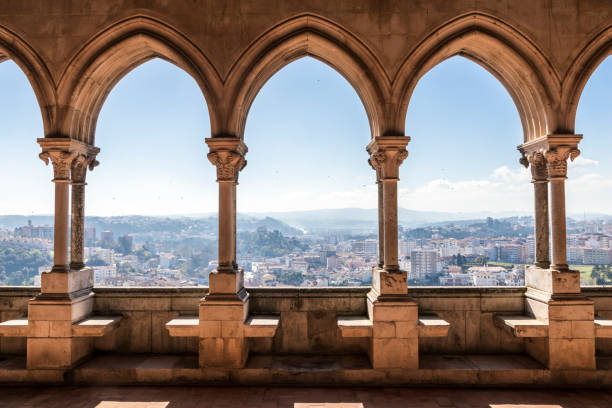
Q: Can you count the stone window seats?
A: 8